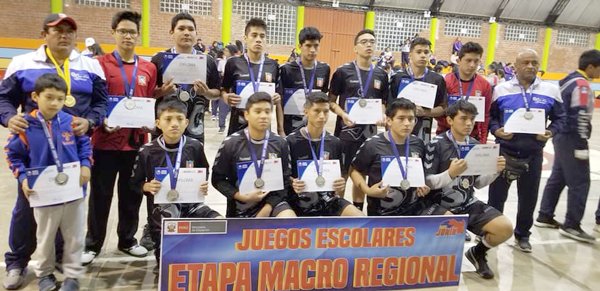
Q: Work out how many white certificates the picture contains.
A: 14